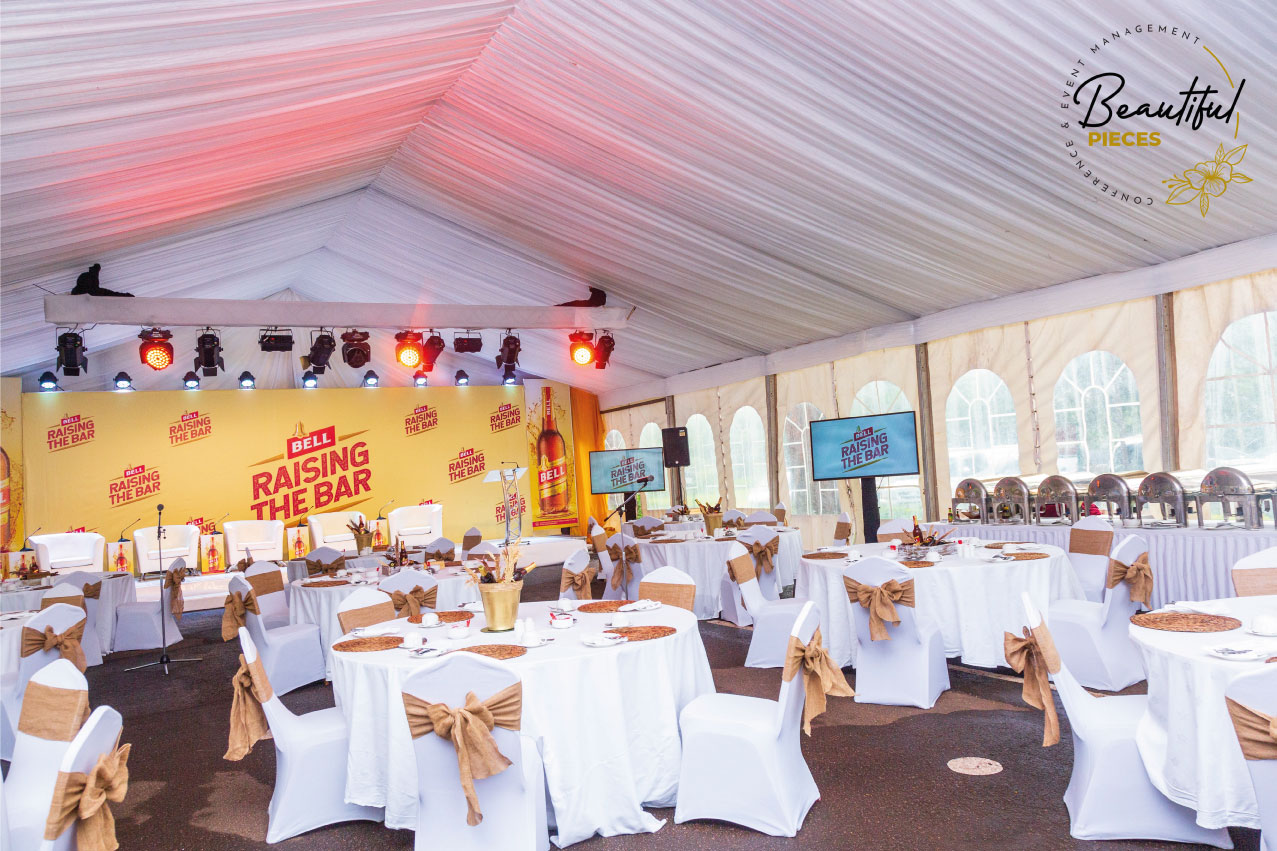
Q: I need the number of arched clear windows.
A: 9